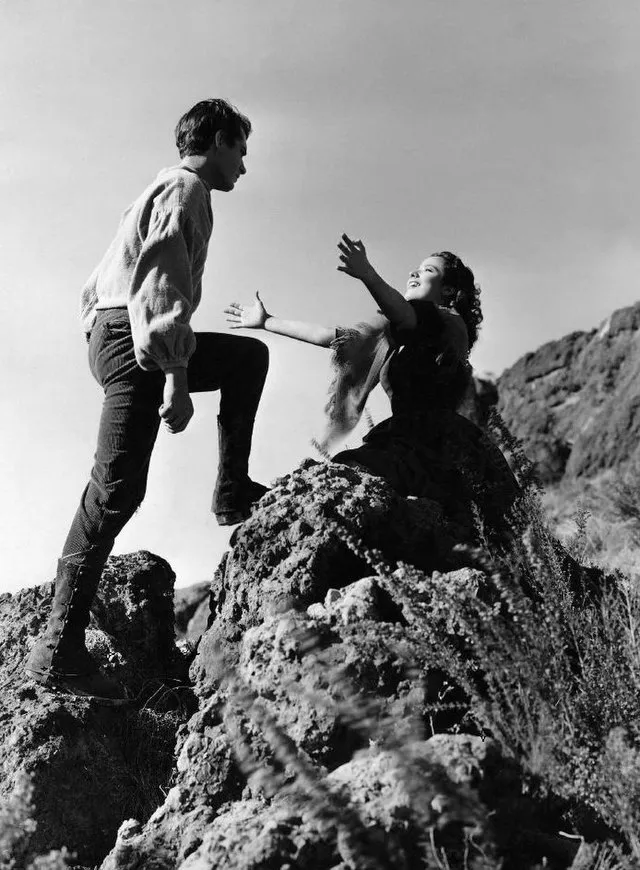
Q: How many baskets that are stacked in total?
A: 0